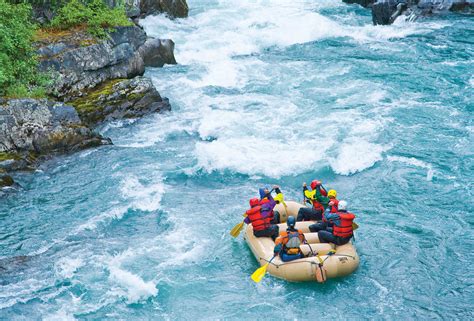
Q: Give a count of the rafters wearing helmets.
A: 6